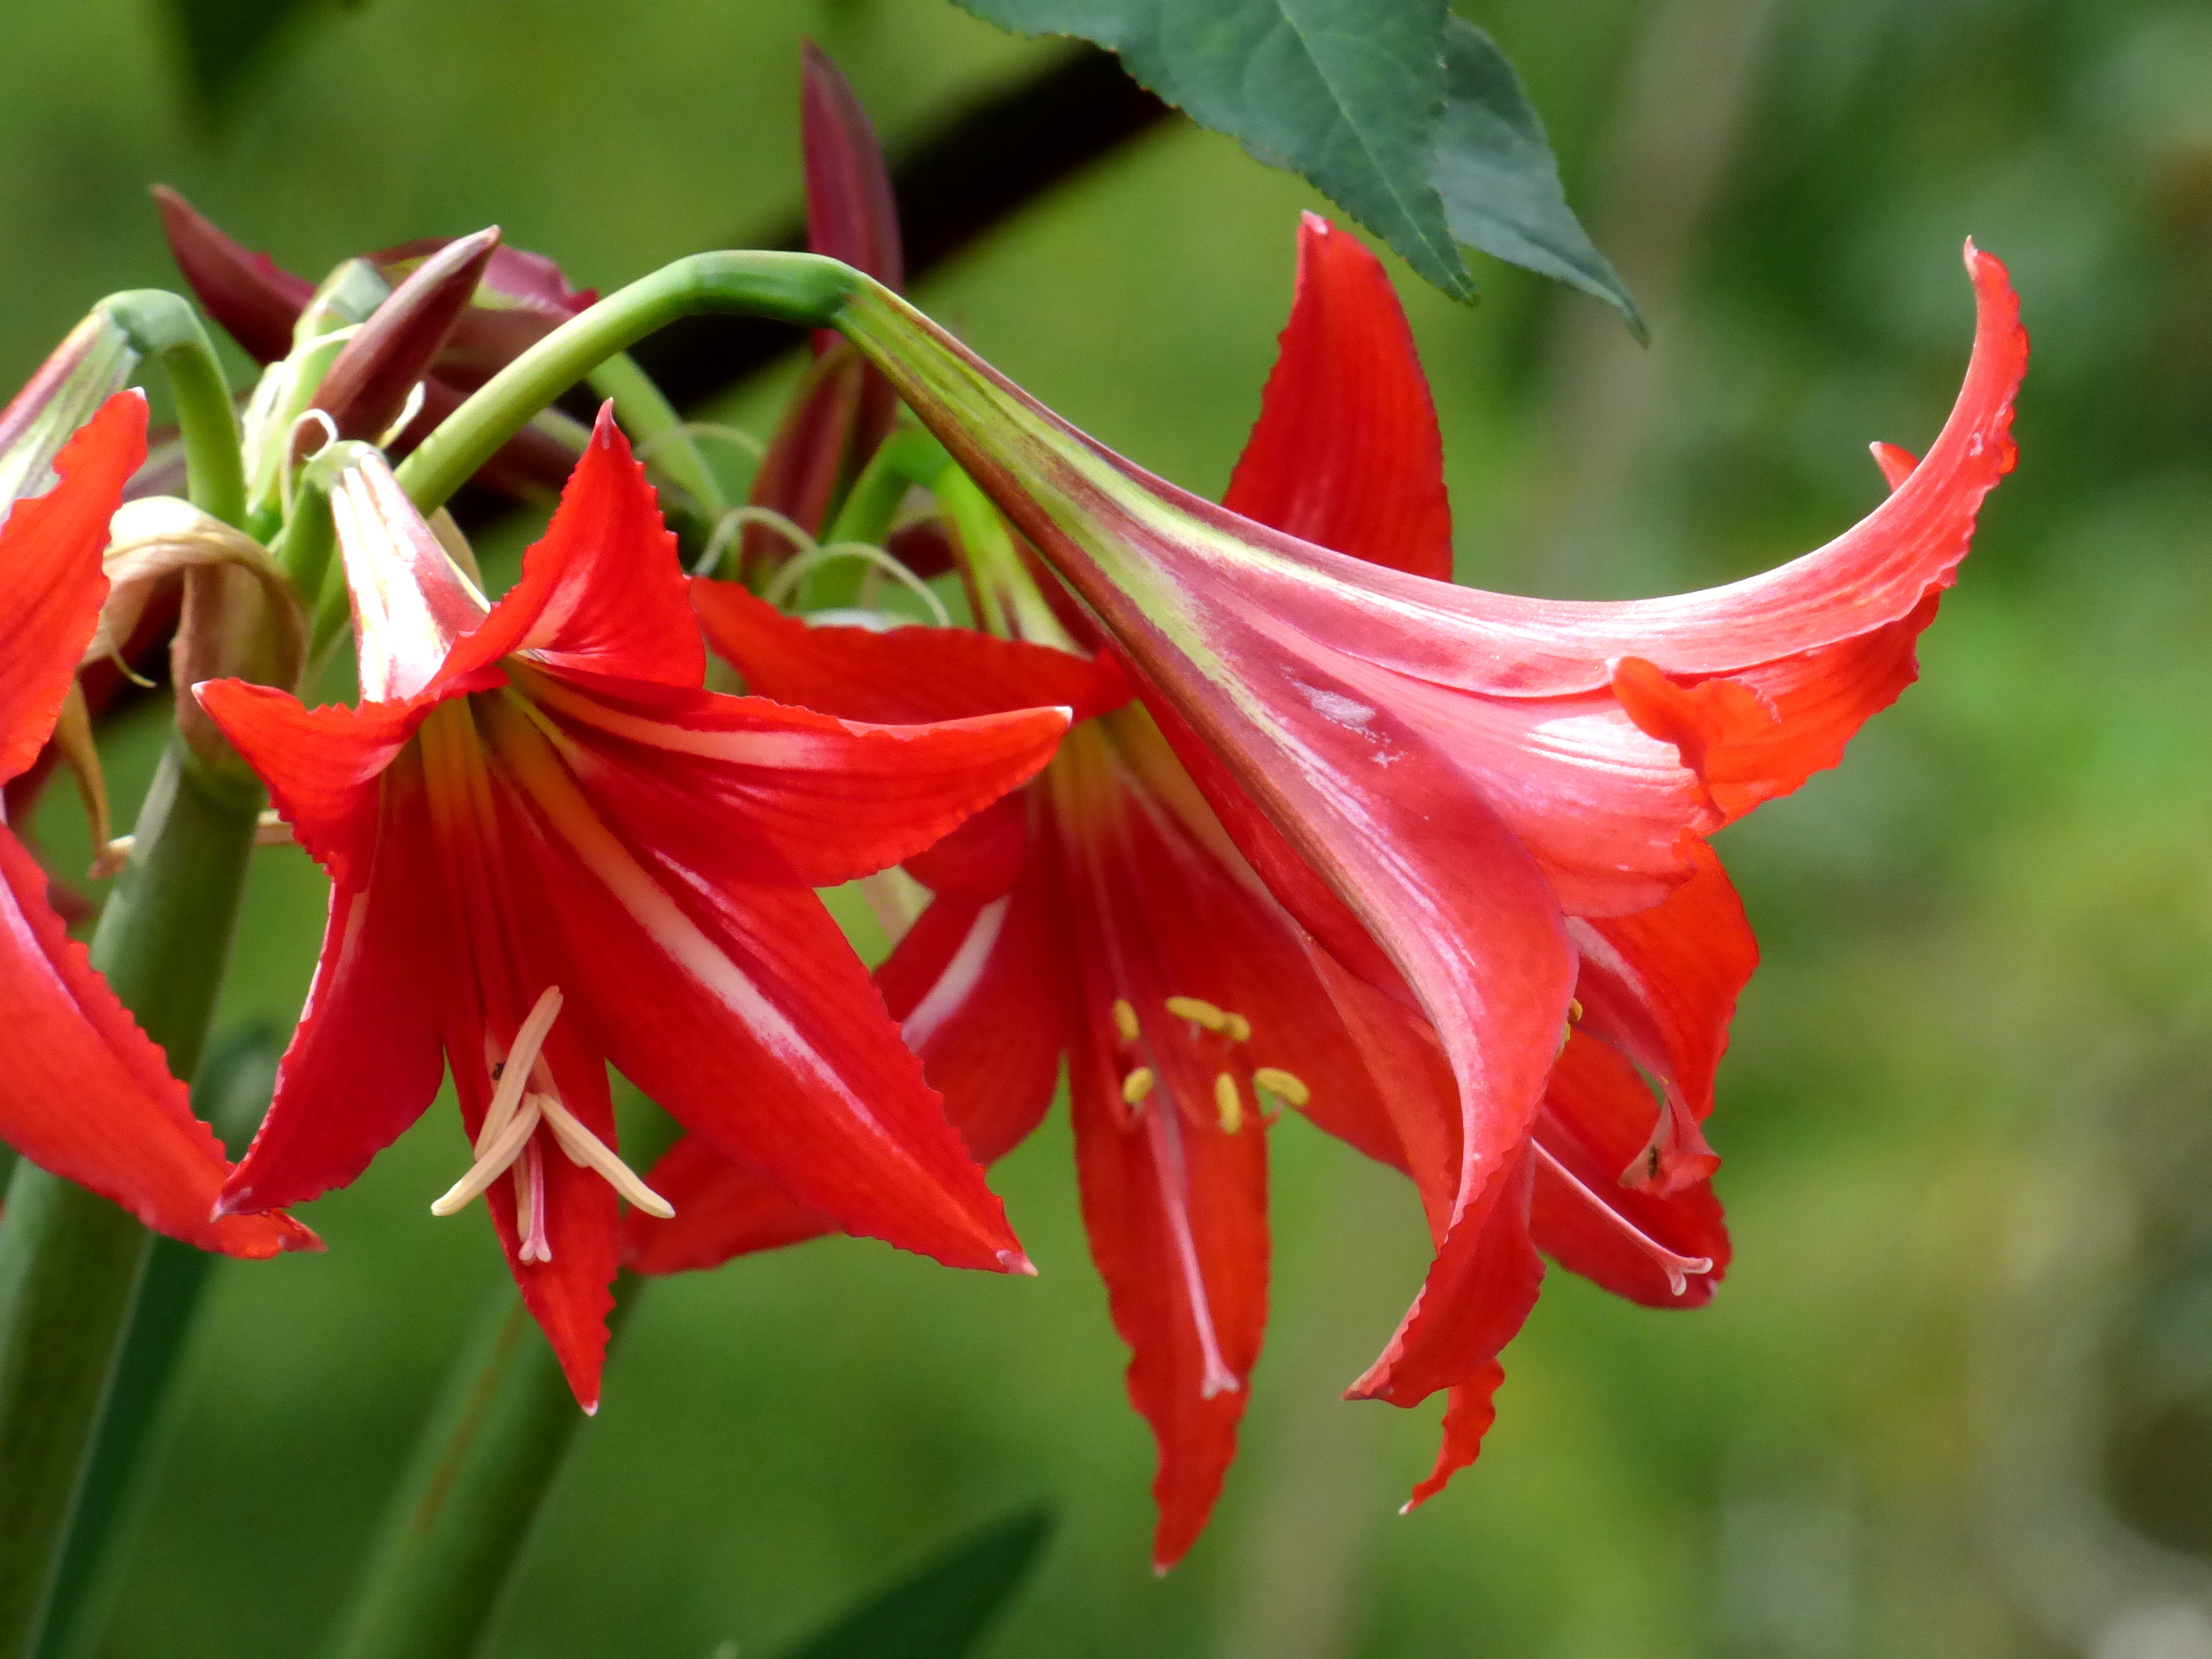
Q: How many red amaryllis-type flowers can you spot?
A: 4